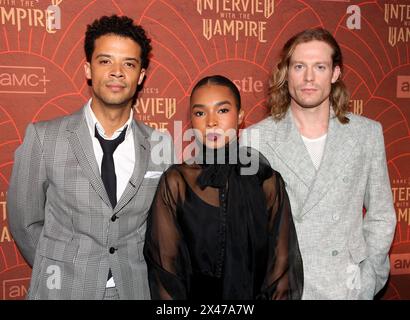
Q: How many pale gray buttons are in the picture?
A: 3